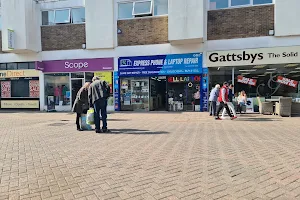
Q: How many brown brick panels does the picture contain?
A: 3